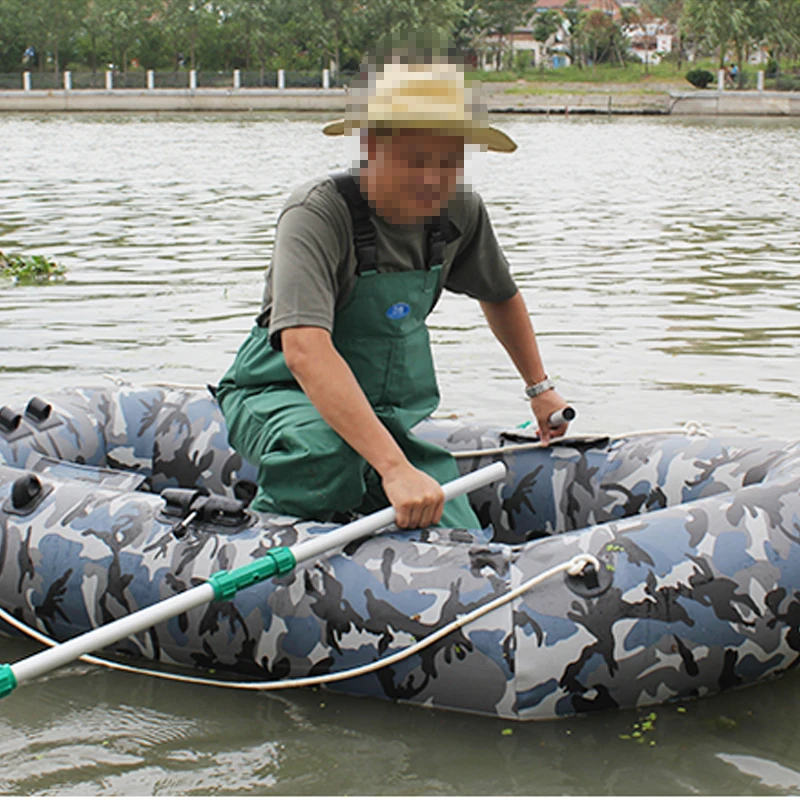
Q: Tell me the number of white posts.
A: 10